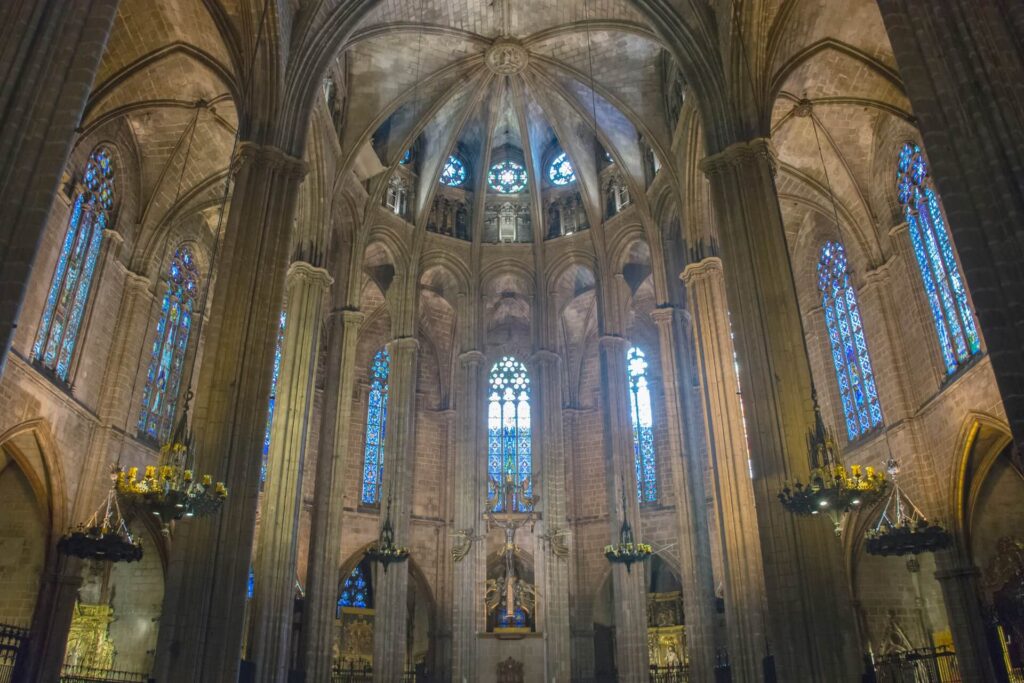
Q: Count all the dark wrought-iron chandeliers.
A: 6